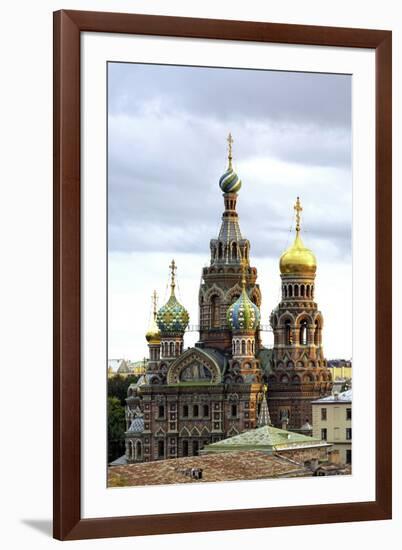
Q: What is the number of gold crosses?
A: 5